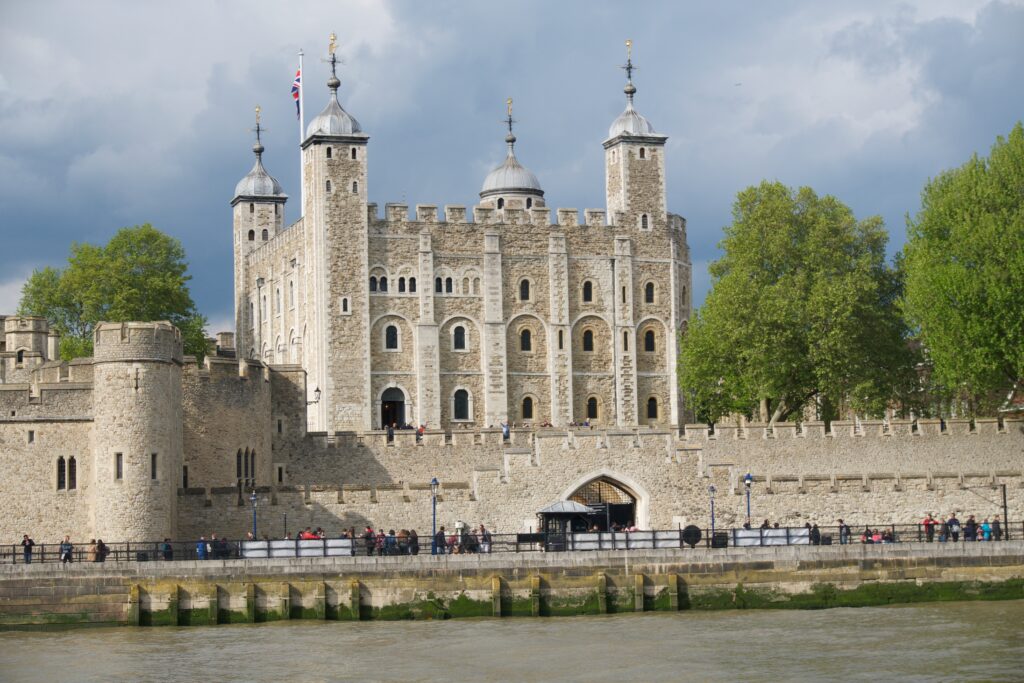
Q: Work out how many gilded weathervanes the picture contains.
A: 4